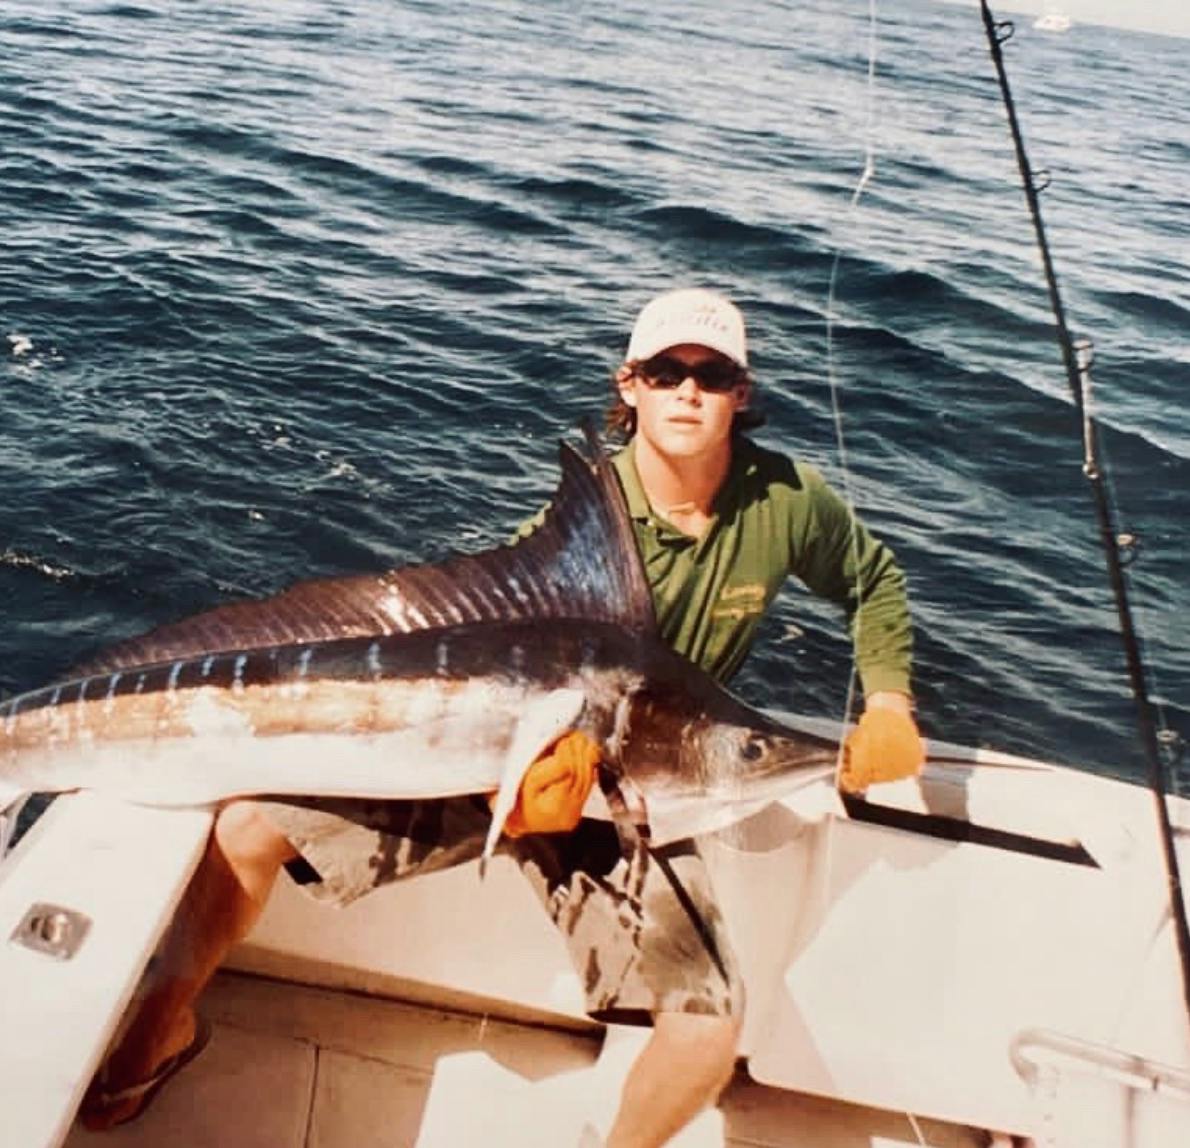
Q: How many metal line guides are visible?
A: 5